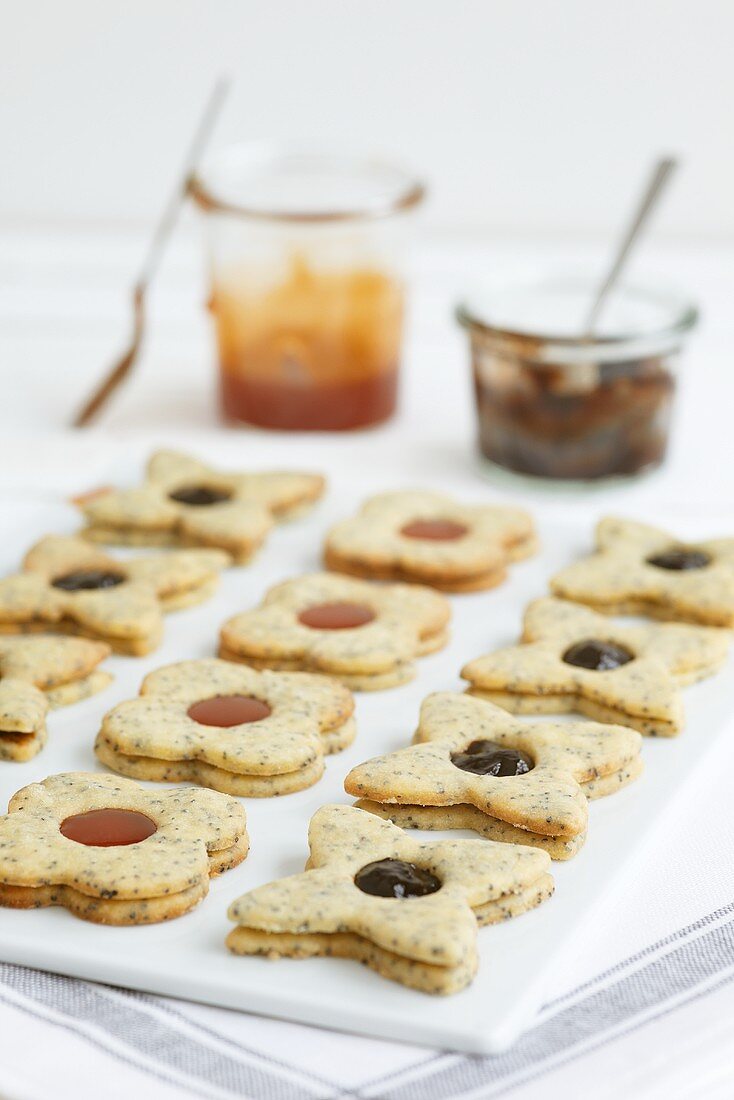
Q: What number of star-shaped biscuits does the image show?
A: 7